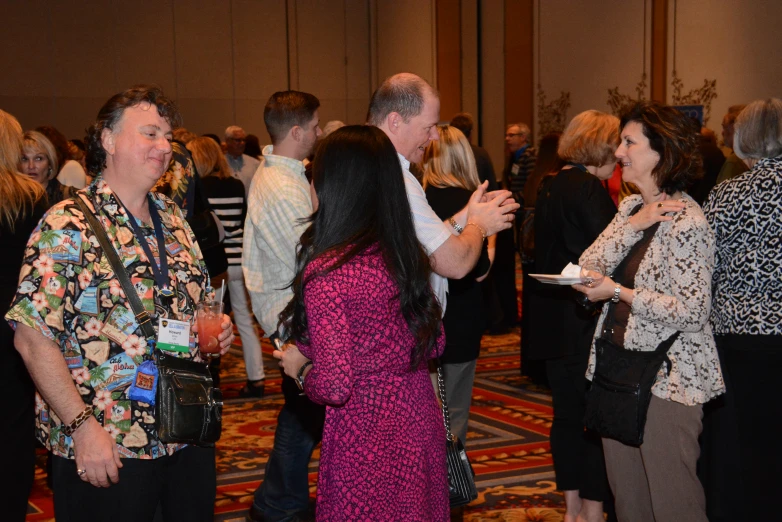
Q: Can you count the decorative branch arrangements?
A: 3